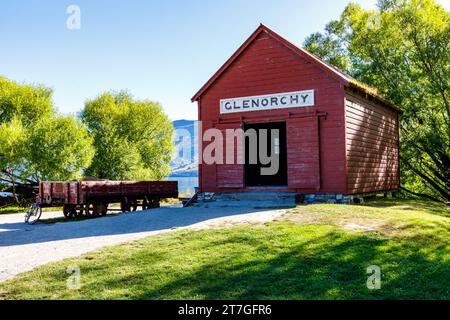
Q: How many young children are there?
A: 0